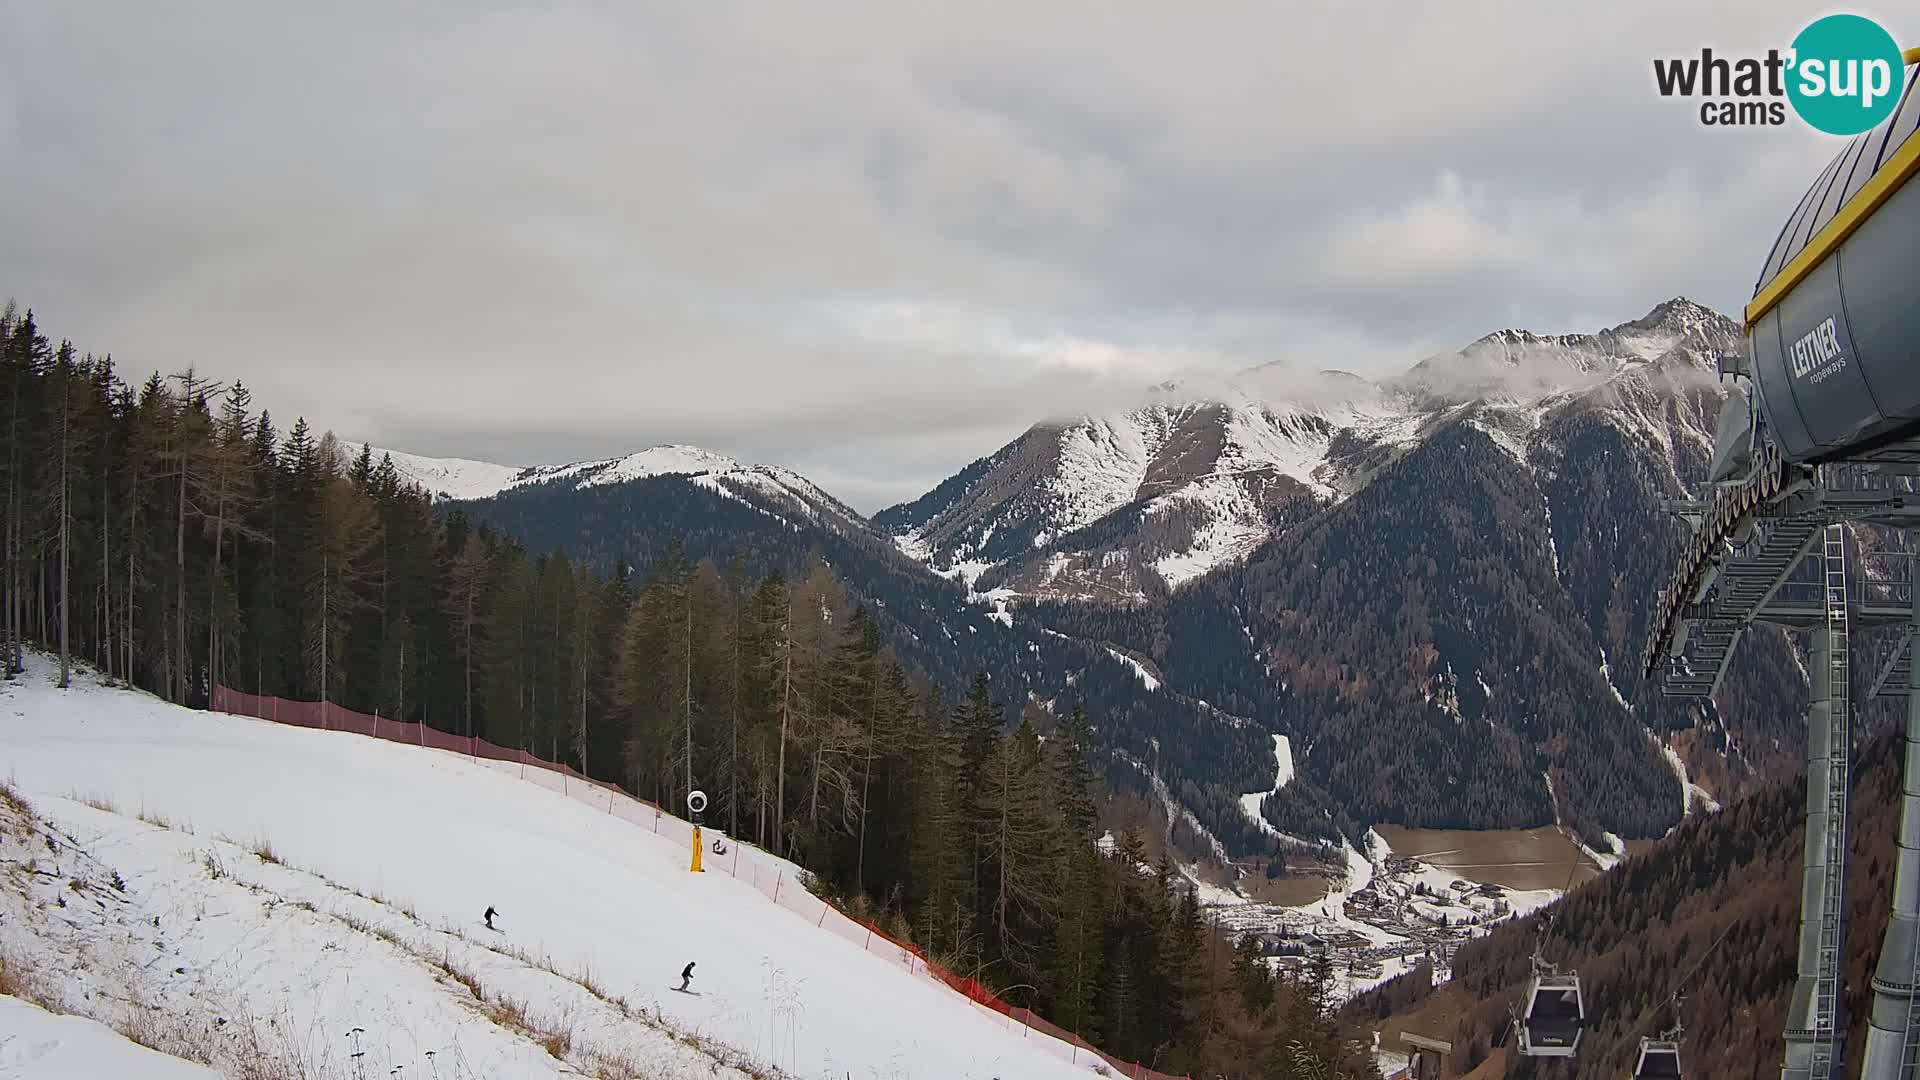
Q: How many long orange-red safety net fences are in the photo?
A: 1